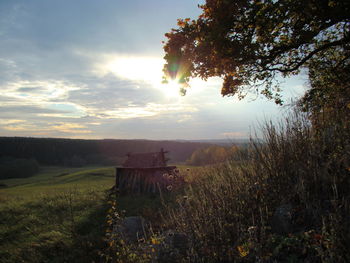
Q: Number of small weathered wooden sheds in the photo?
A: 1